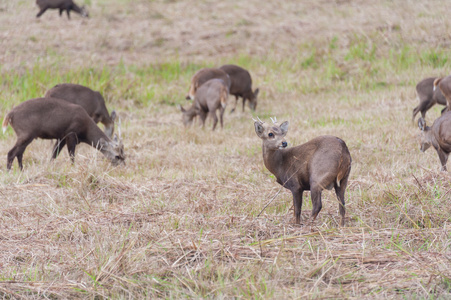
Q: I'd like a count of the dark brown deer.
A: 10